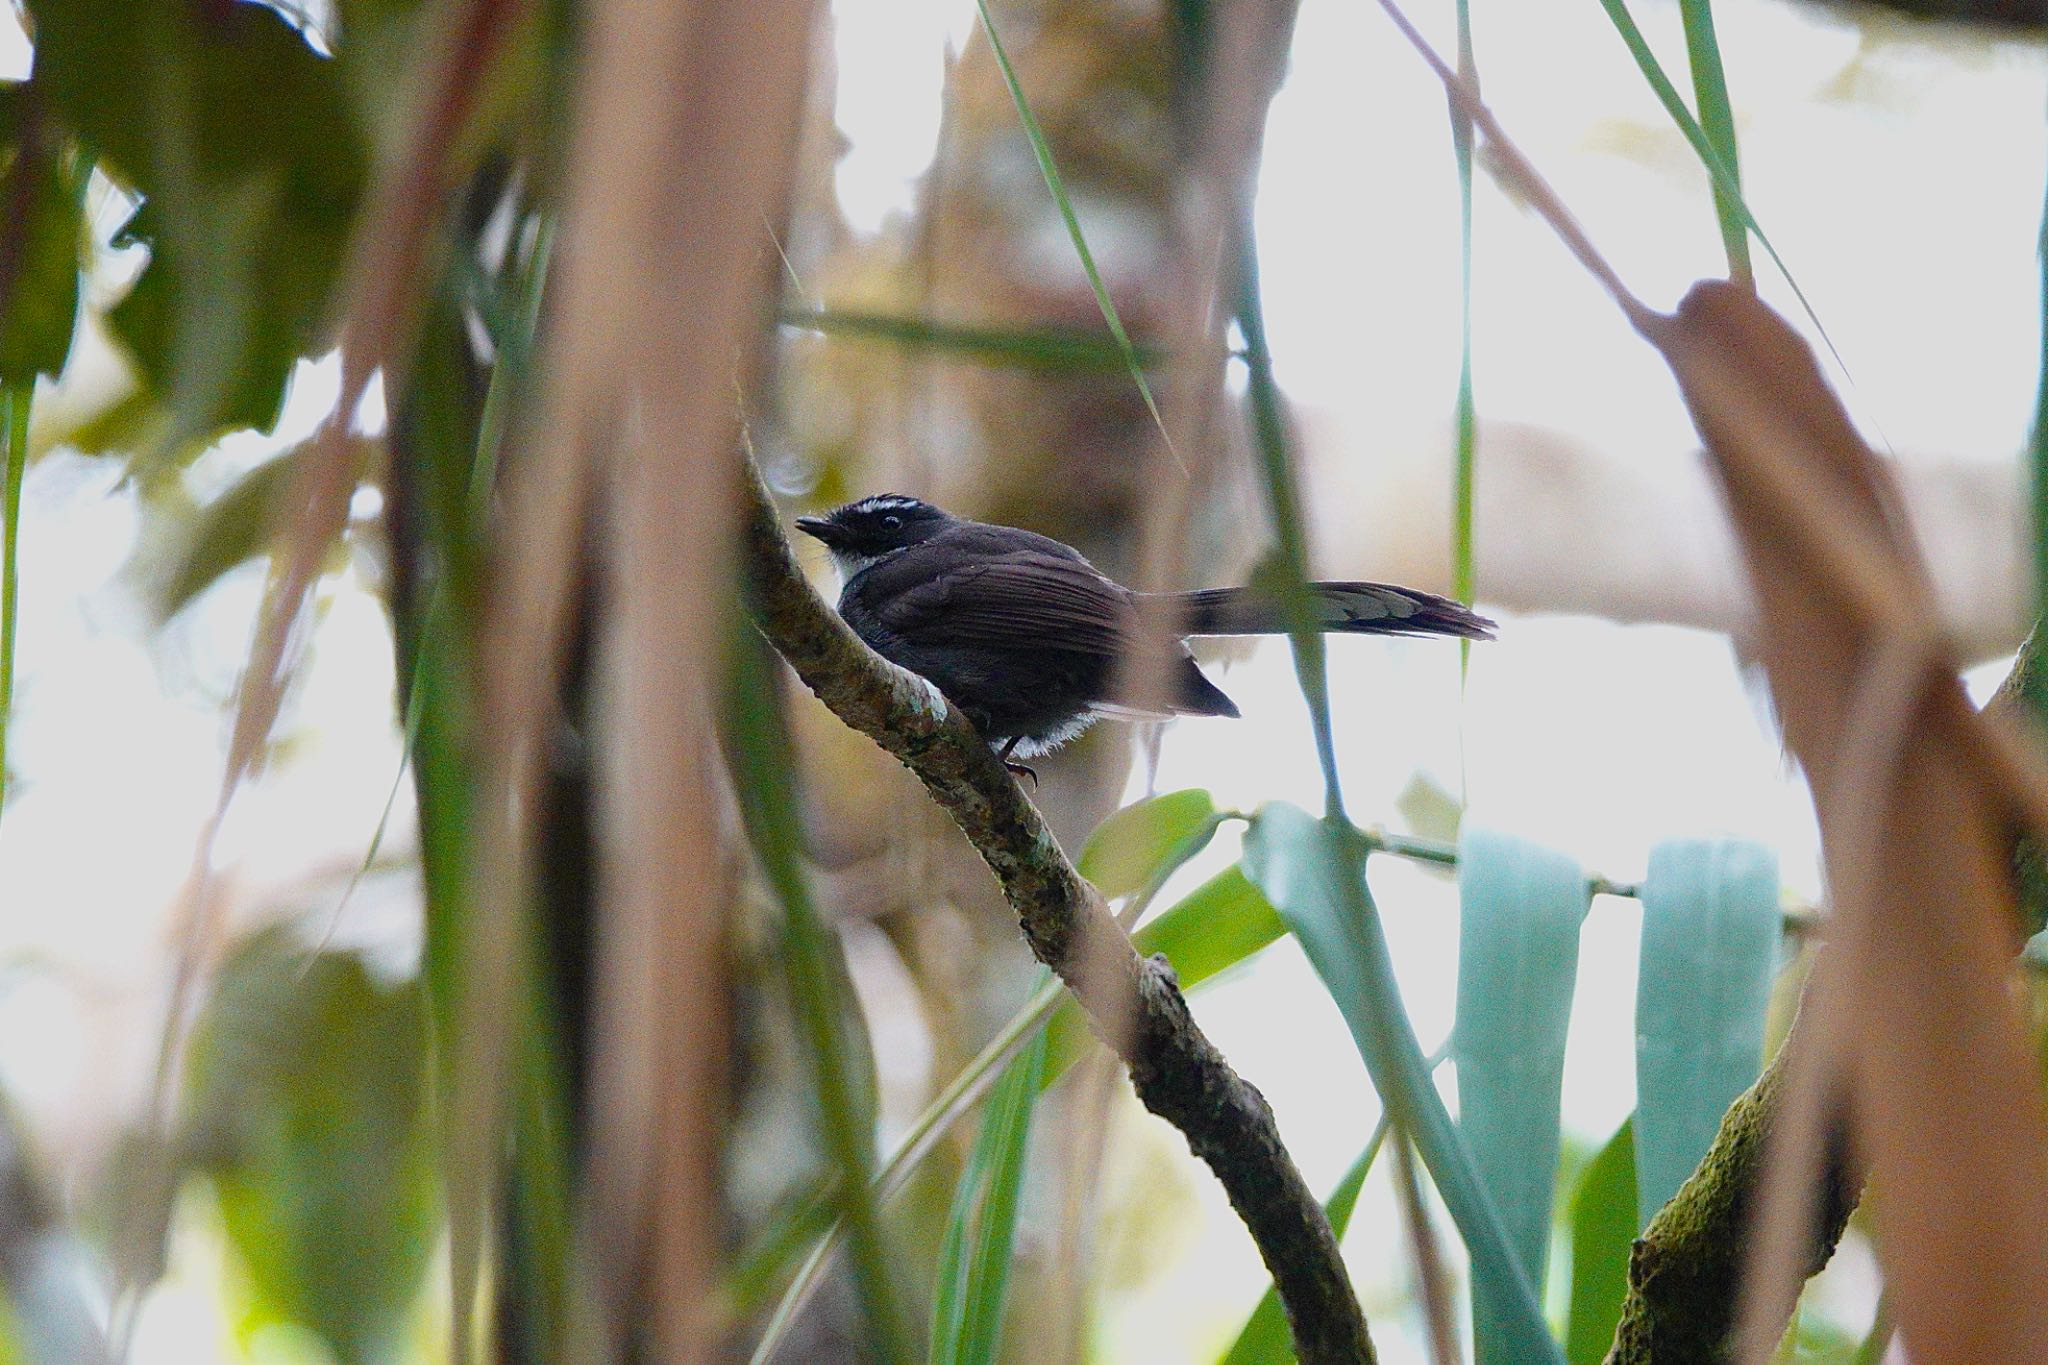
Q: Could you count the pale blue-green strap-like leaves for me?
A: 3